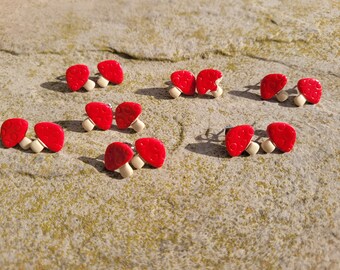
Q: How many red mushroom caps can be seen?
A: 14